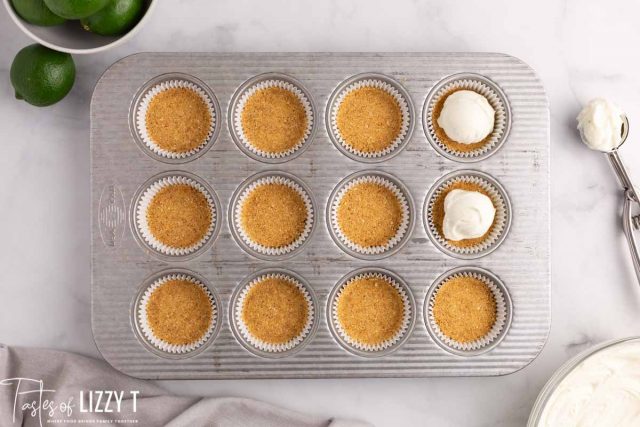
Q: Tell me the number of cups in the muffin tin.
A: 12